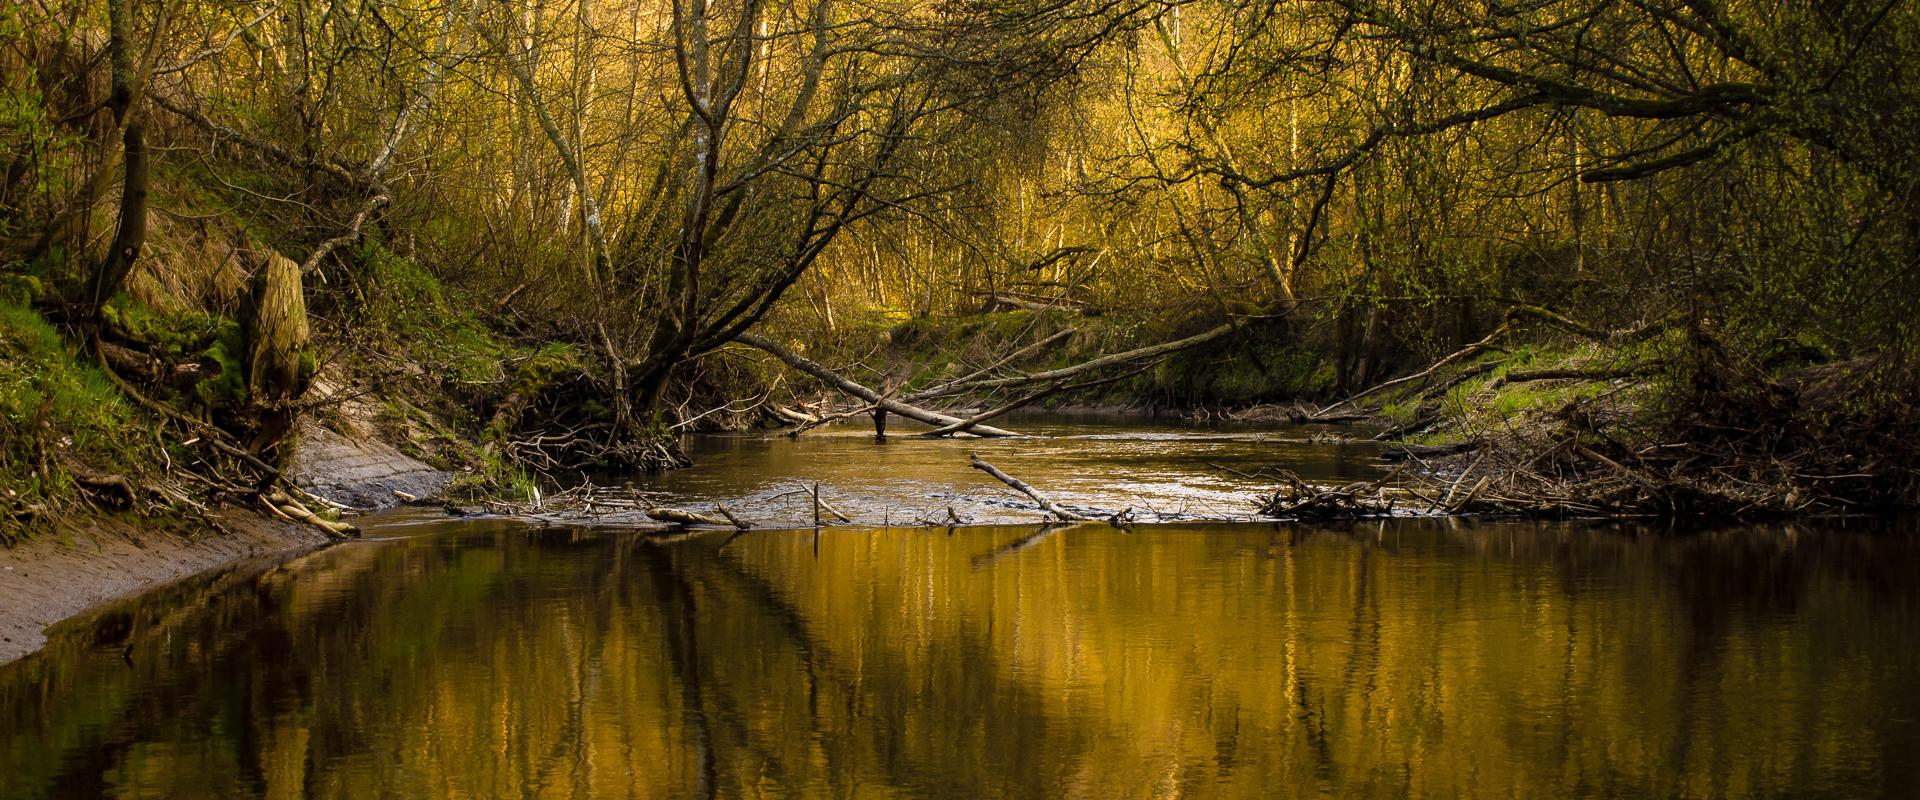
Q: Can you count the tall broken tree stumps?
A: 1